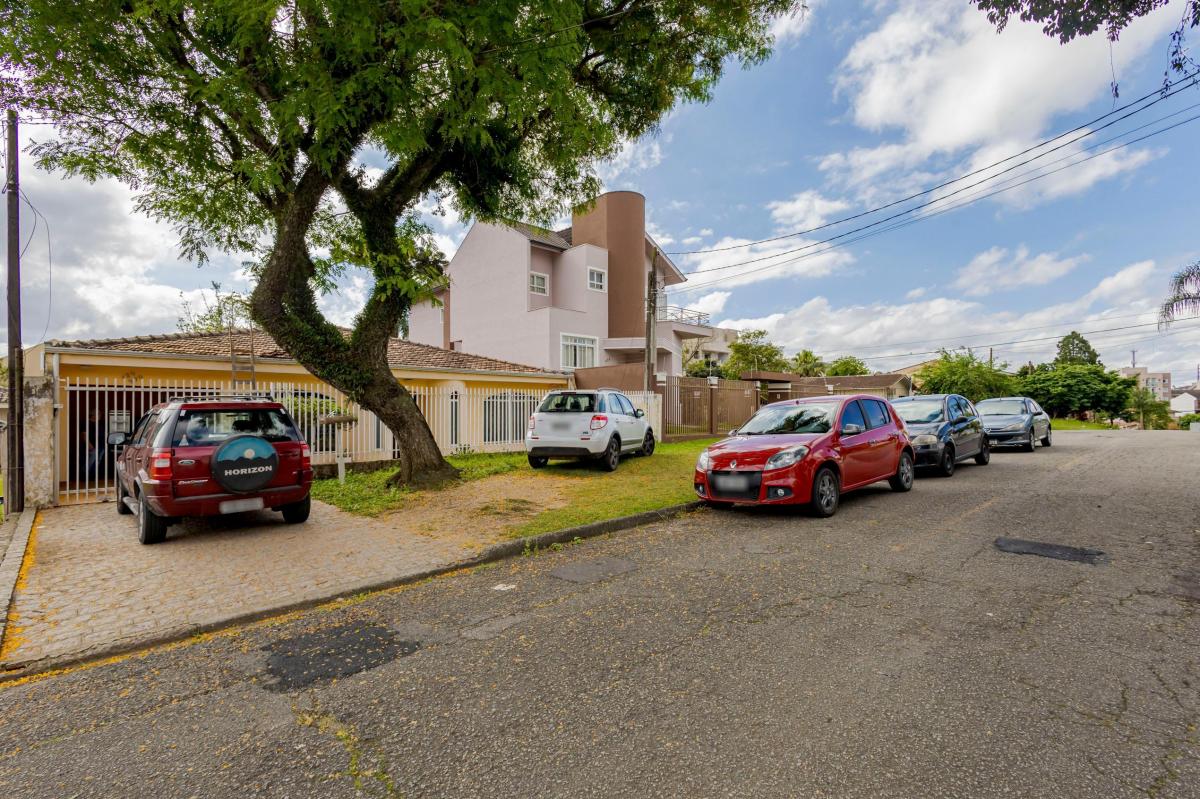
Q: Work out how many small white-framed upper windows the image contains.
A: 2